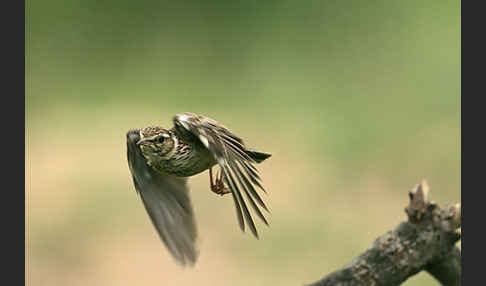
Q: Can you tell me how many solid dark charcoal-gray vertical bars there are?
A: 2